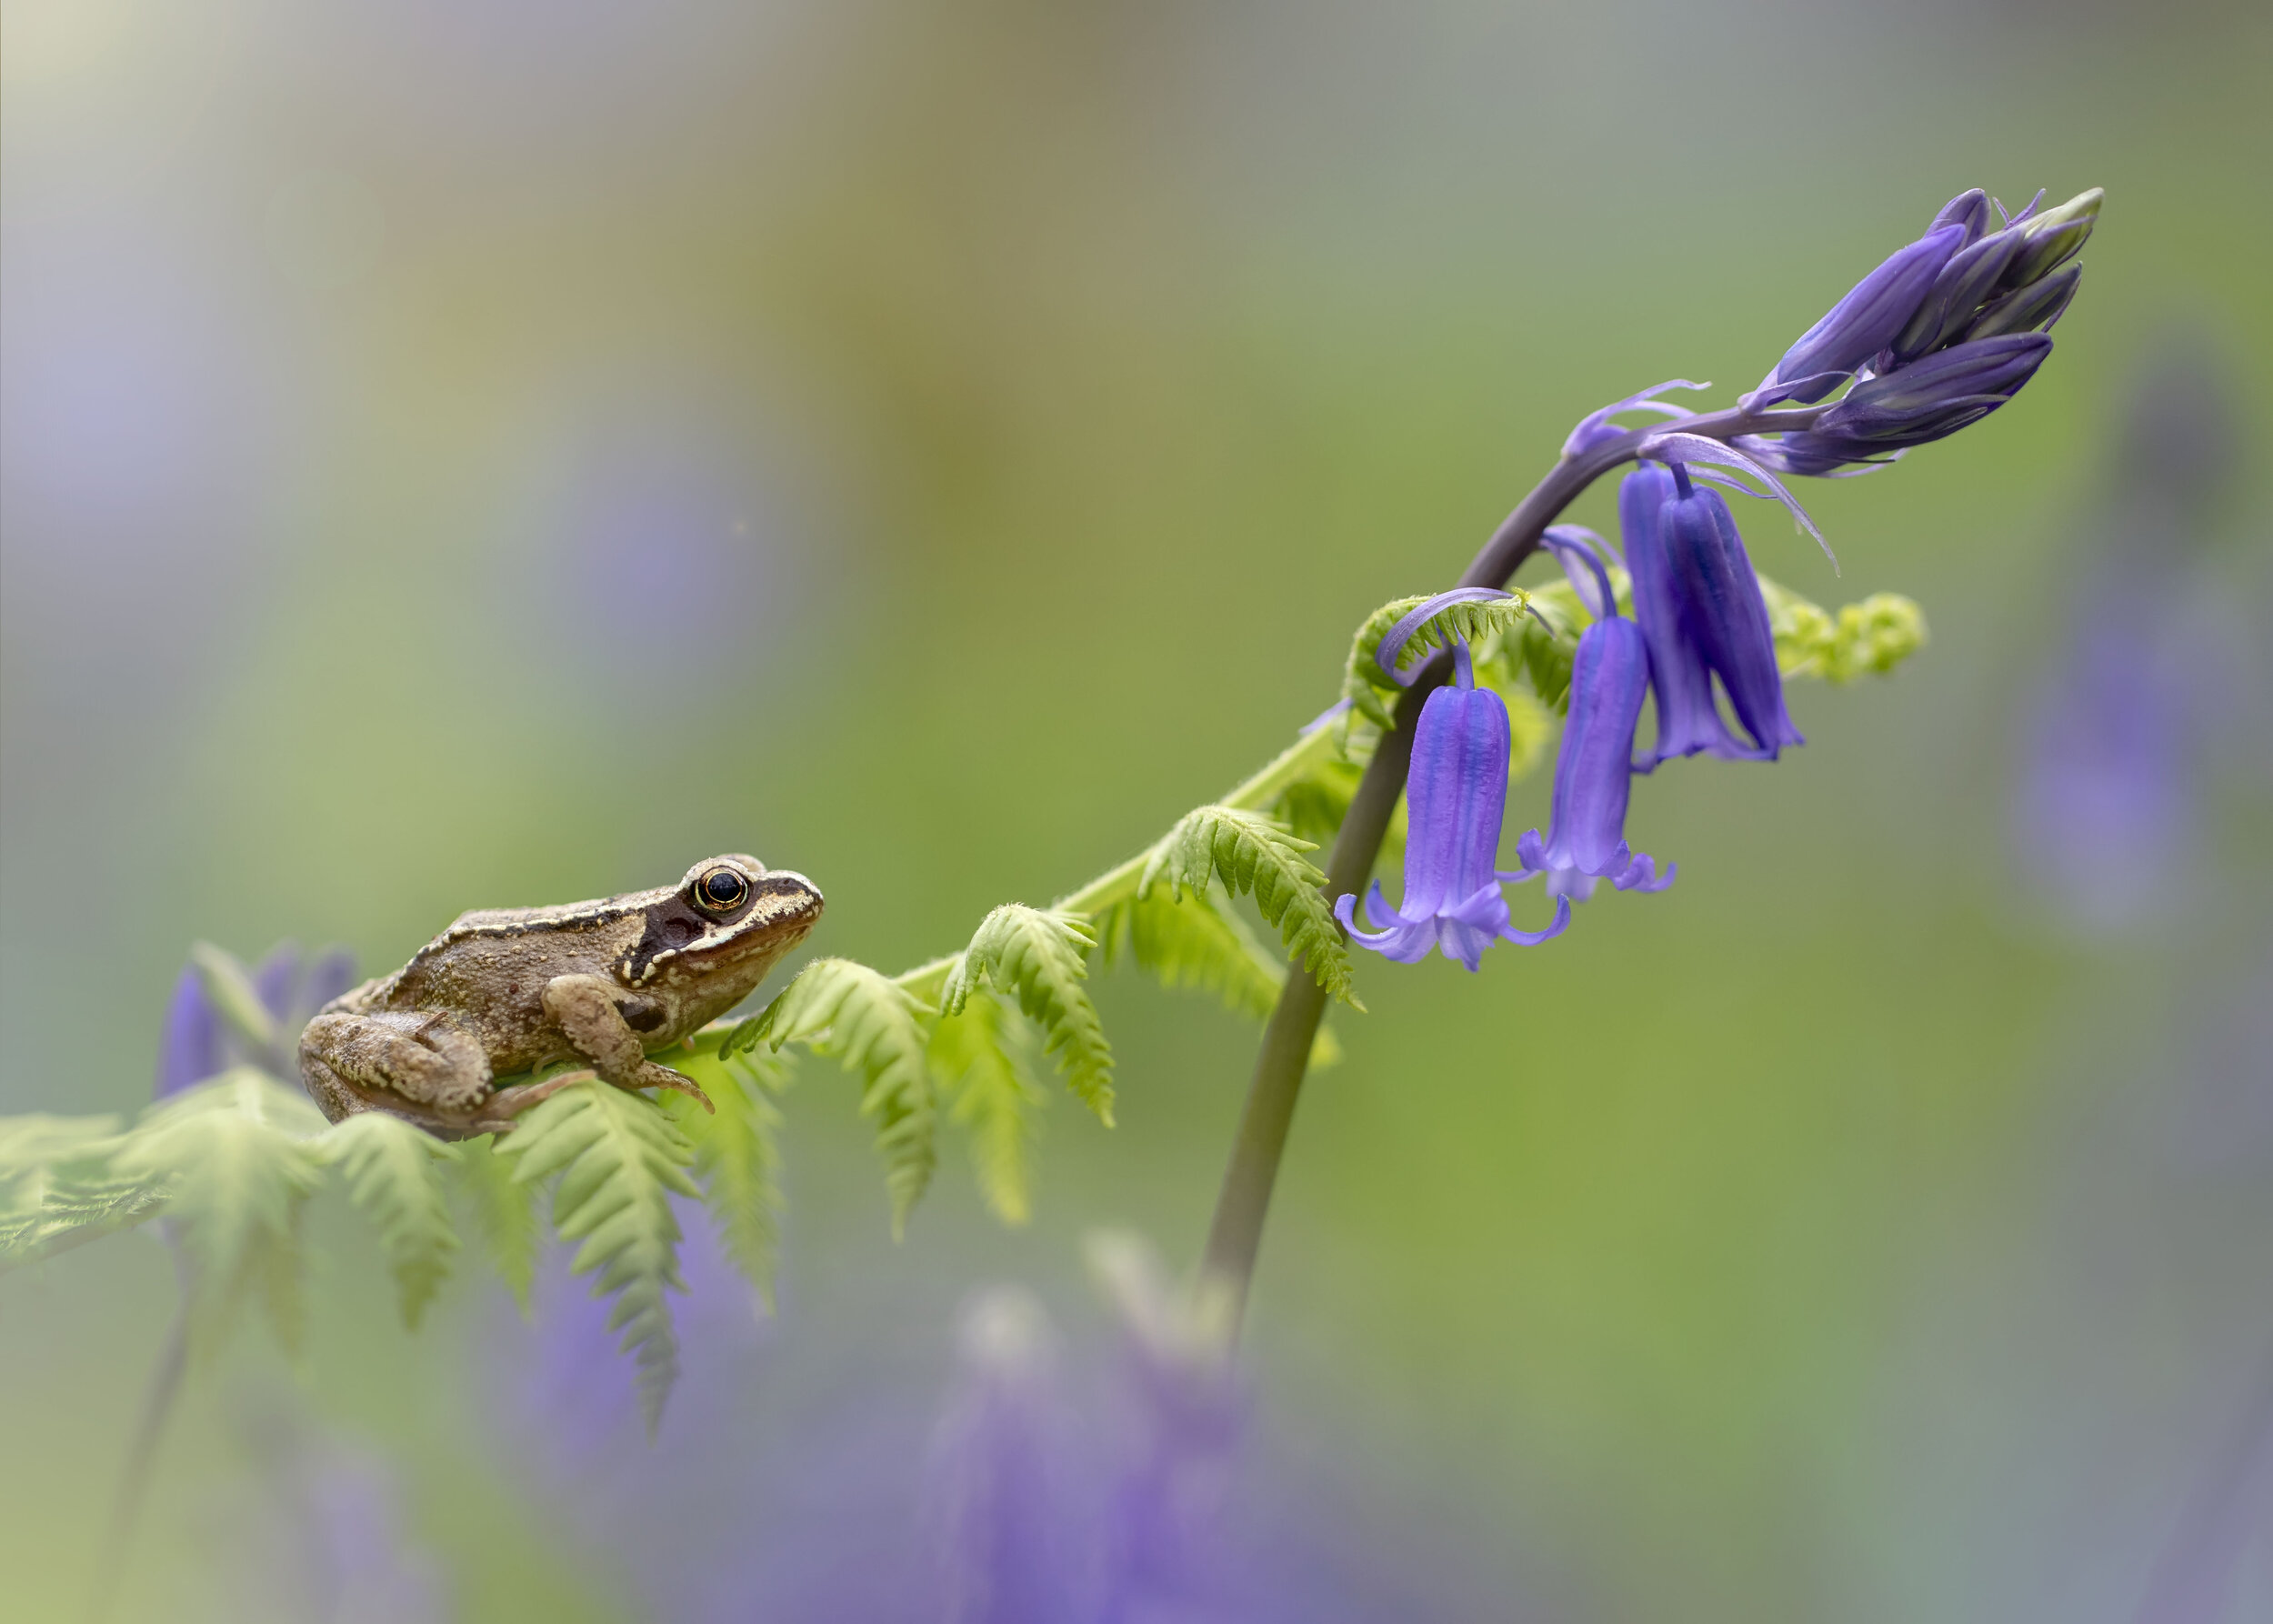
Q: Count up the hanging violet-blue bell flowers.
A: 4